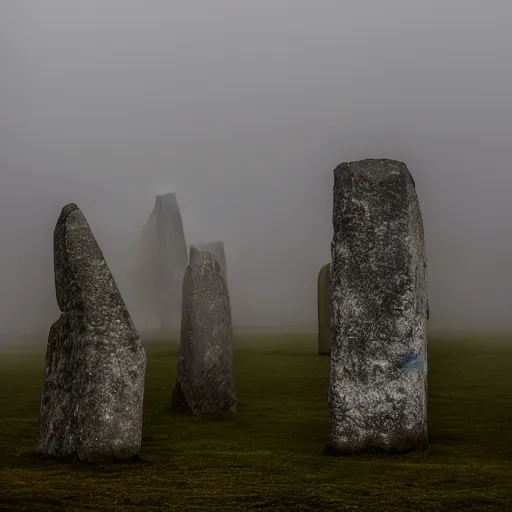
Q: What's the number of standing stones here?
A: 6